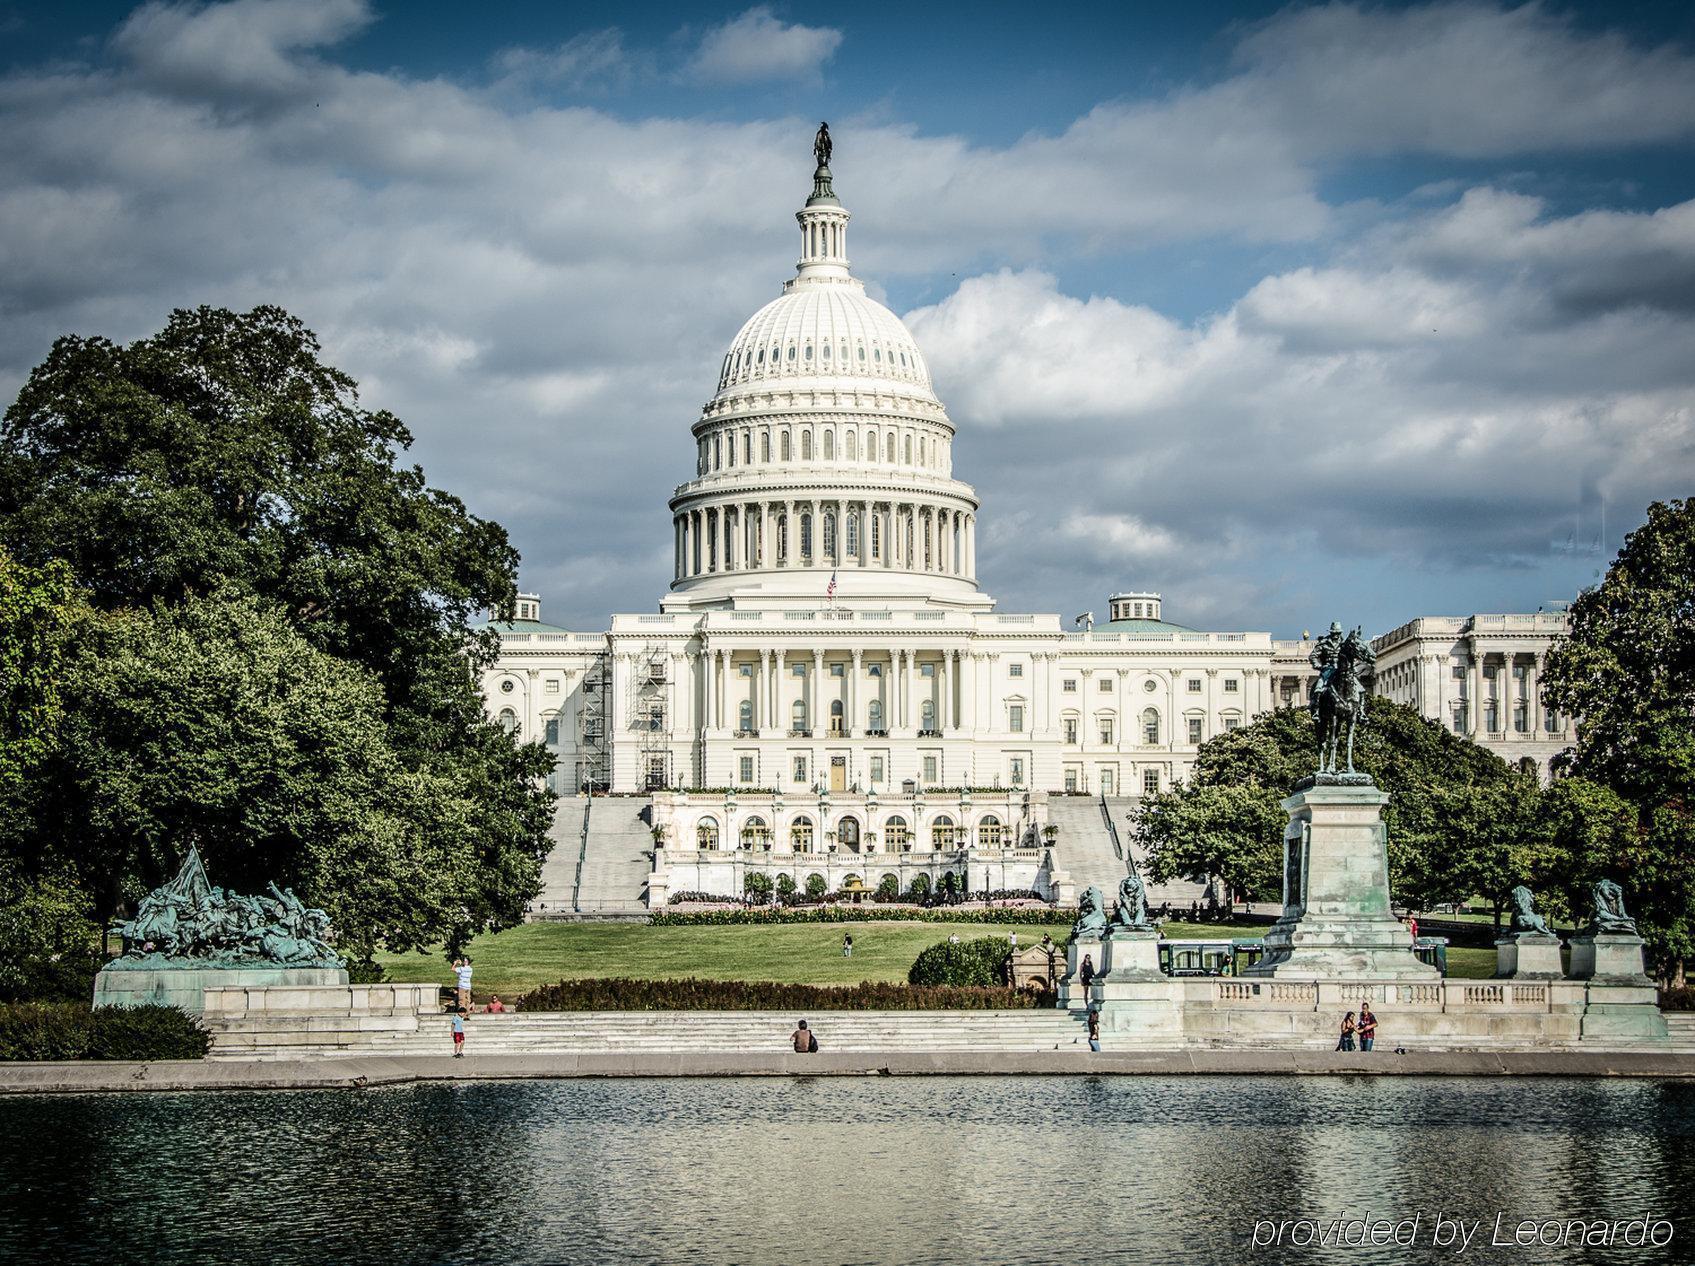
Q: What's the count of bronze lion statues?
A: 4